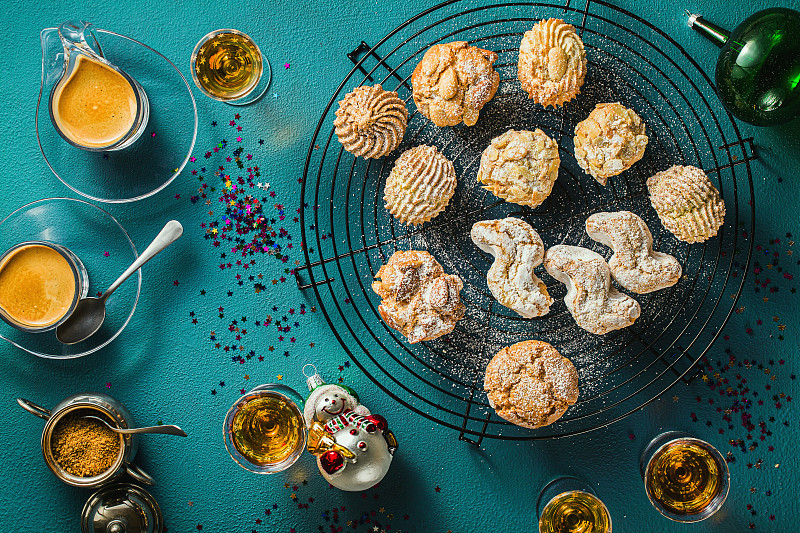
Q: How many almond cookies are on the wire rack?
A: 12